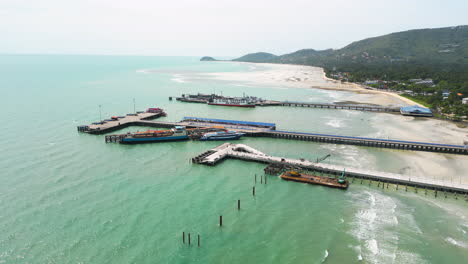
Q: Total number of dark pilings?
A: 9